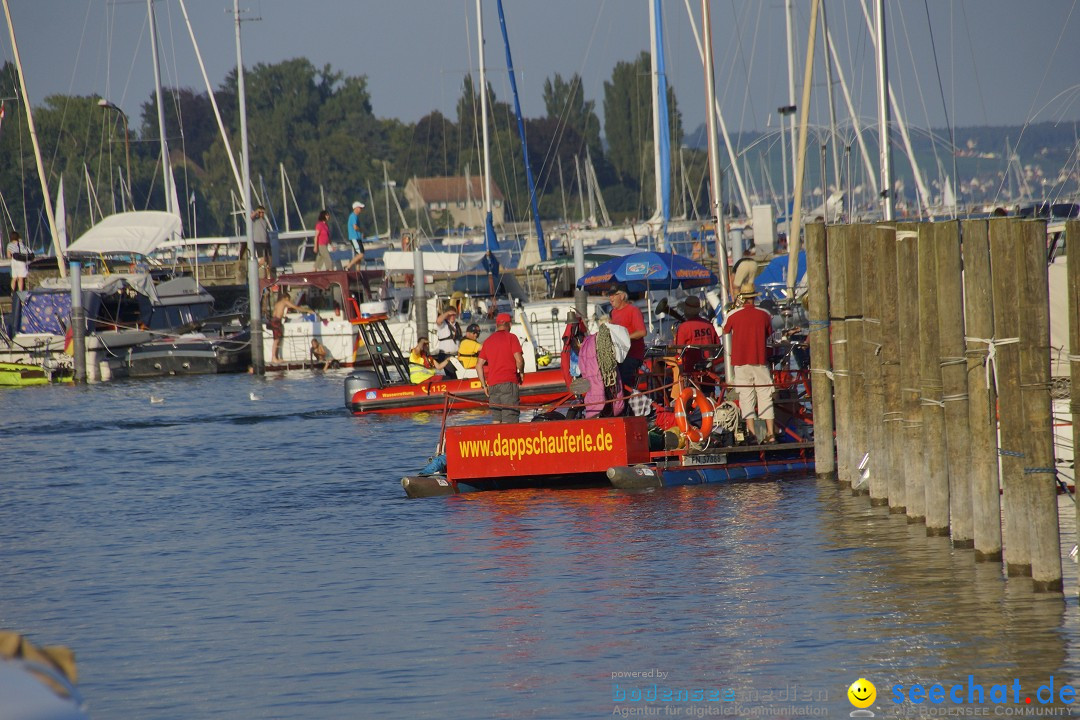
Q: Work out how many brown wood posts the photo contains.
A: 12